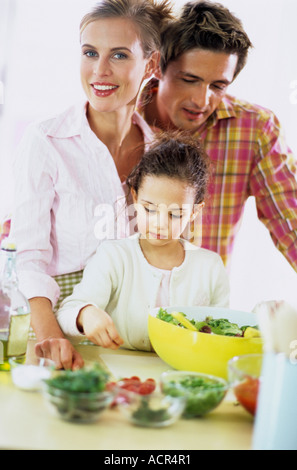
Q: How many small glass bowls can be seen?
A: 5